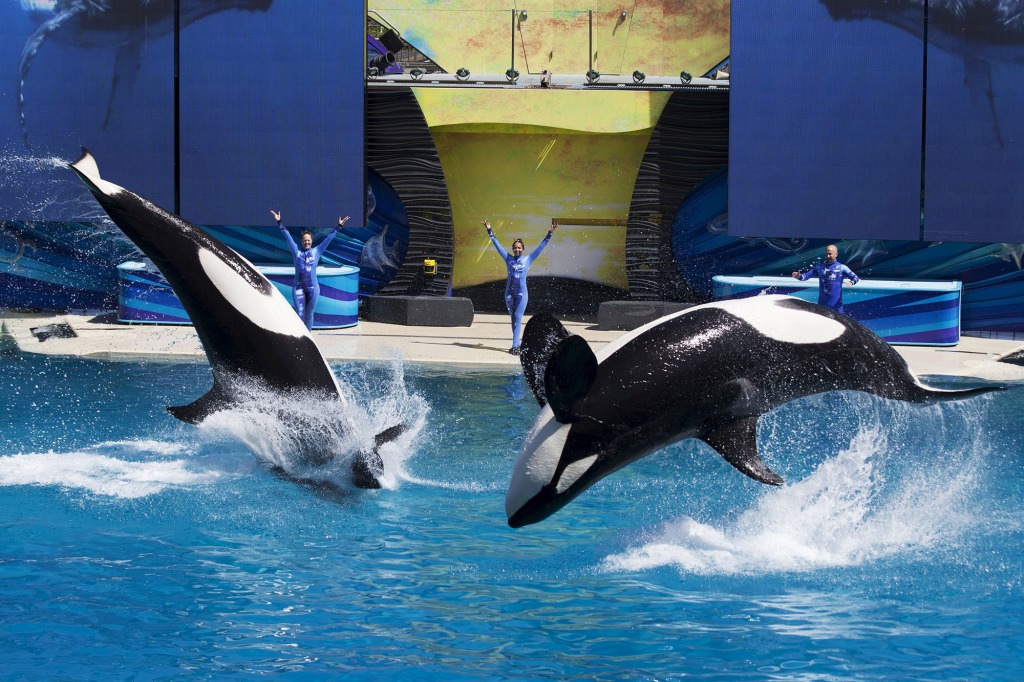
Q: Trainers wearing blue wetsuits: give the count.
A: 3